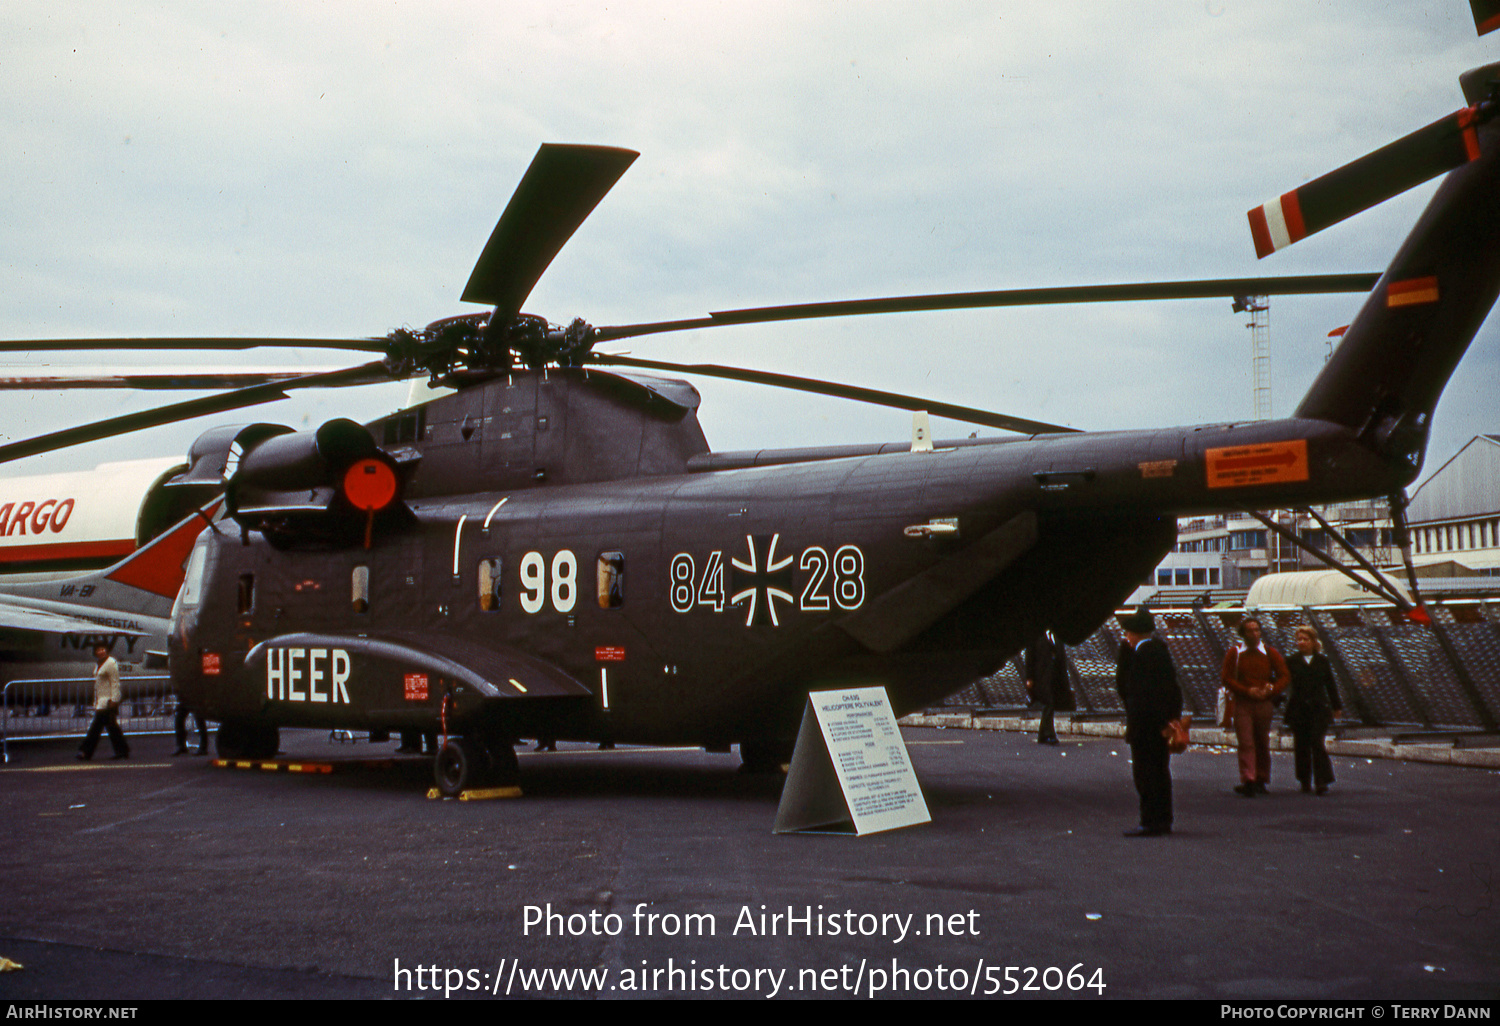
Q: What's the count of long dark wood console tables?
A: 0